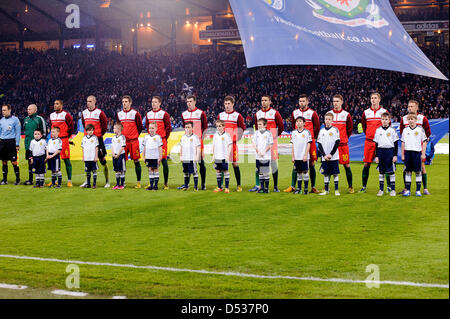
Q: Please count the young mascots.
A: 12